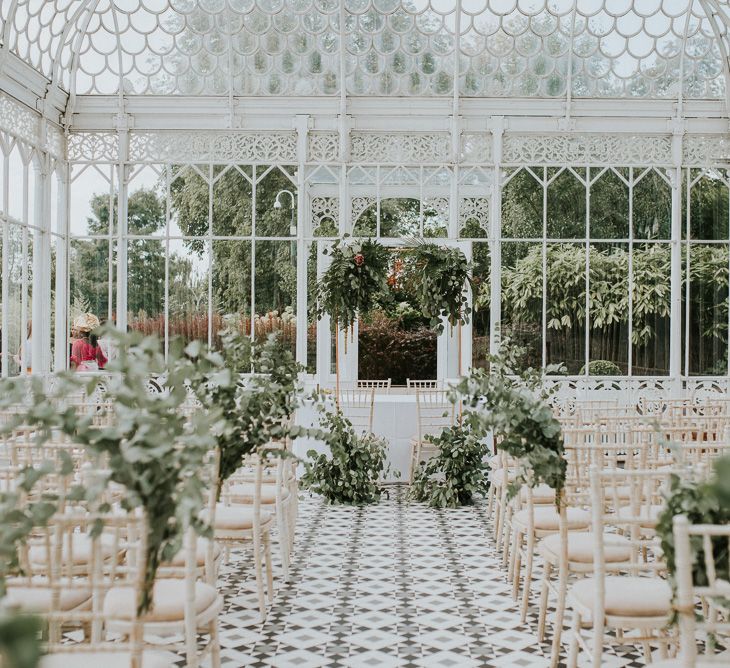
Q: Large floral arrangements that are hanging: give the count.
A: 2